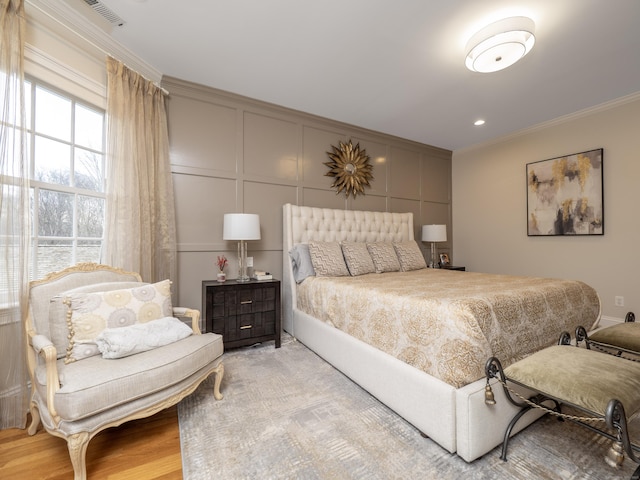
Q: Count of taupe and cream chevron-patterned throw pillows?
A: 4